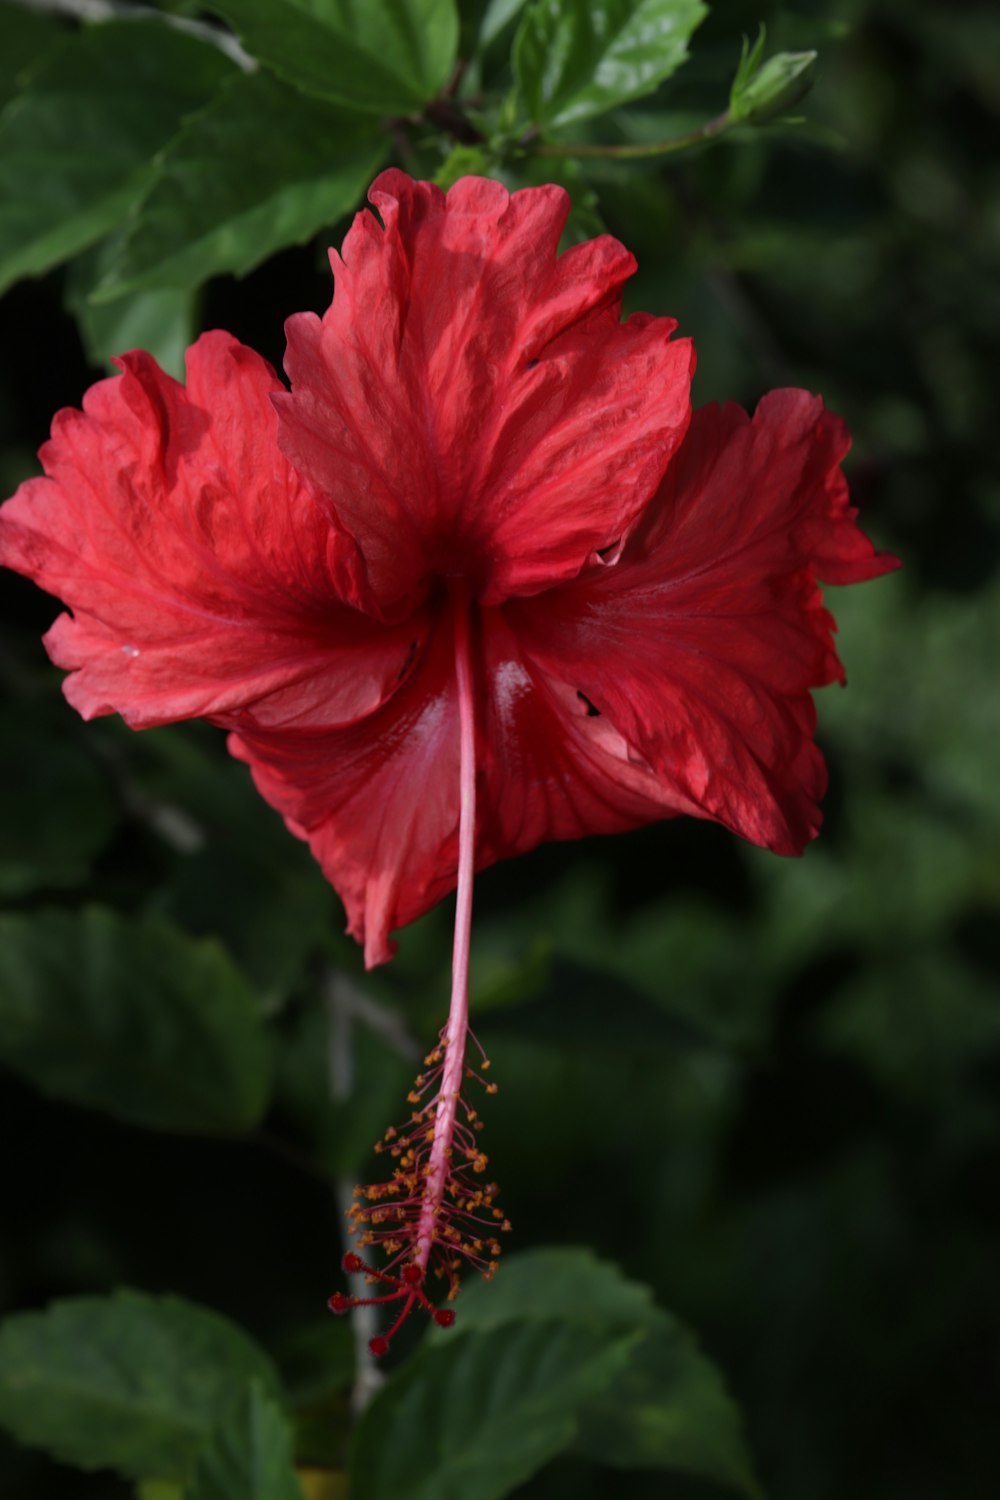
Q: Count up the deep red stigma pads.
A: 5